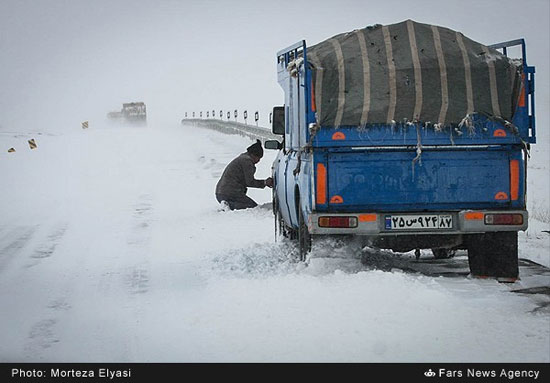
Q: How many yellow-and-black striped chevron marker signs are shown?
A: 3